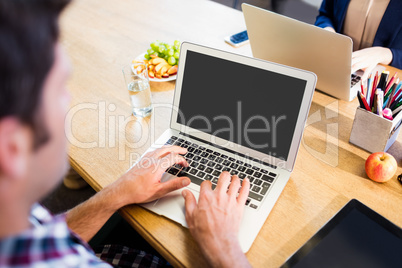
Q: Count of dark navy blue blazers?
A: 1